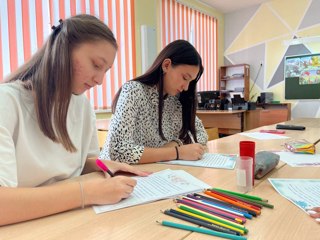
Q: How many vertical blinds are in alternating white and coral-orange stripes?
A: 2